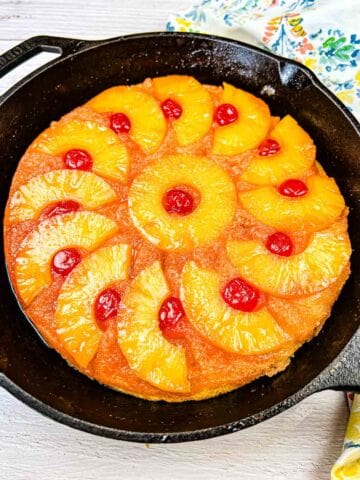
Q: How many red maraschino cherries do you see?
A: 13